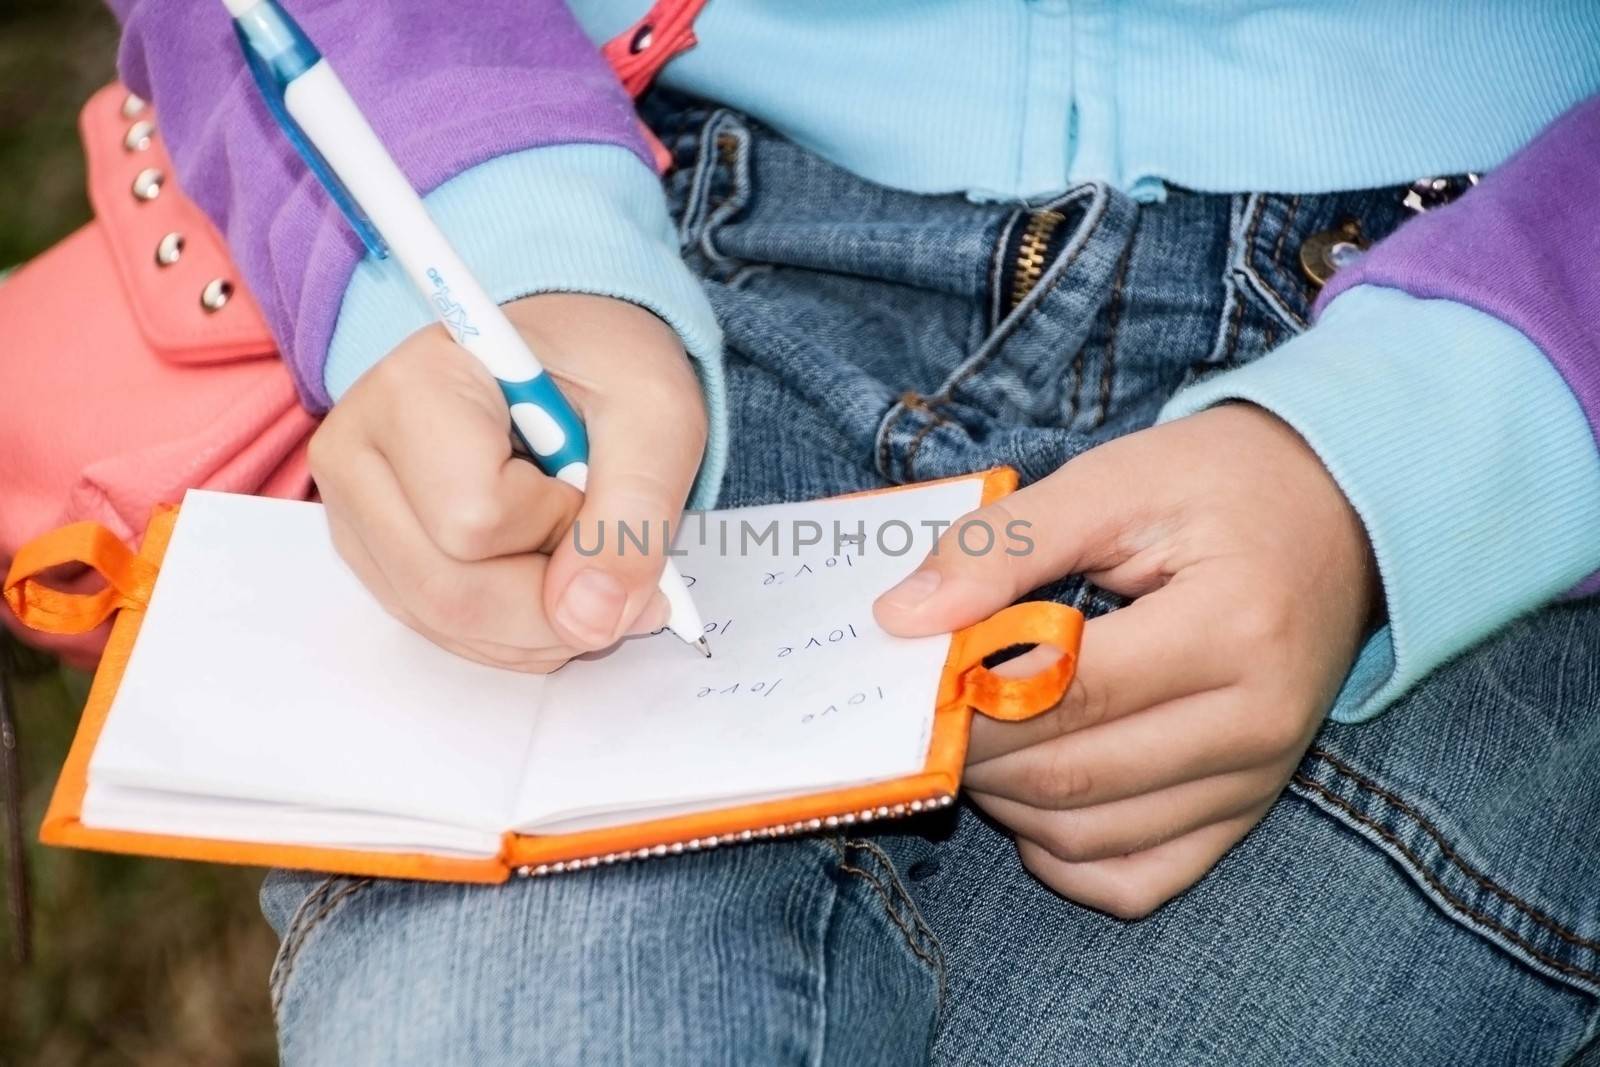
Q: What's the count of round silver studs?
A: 6